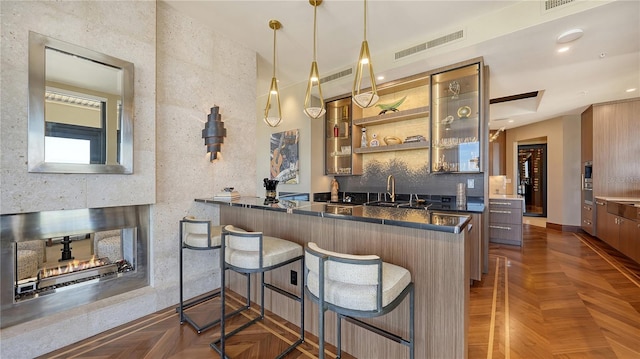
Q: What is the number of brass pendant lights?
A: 3